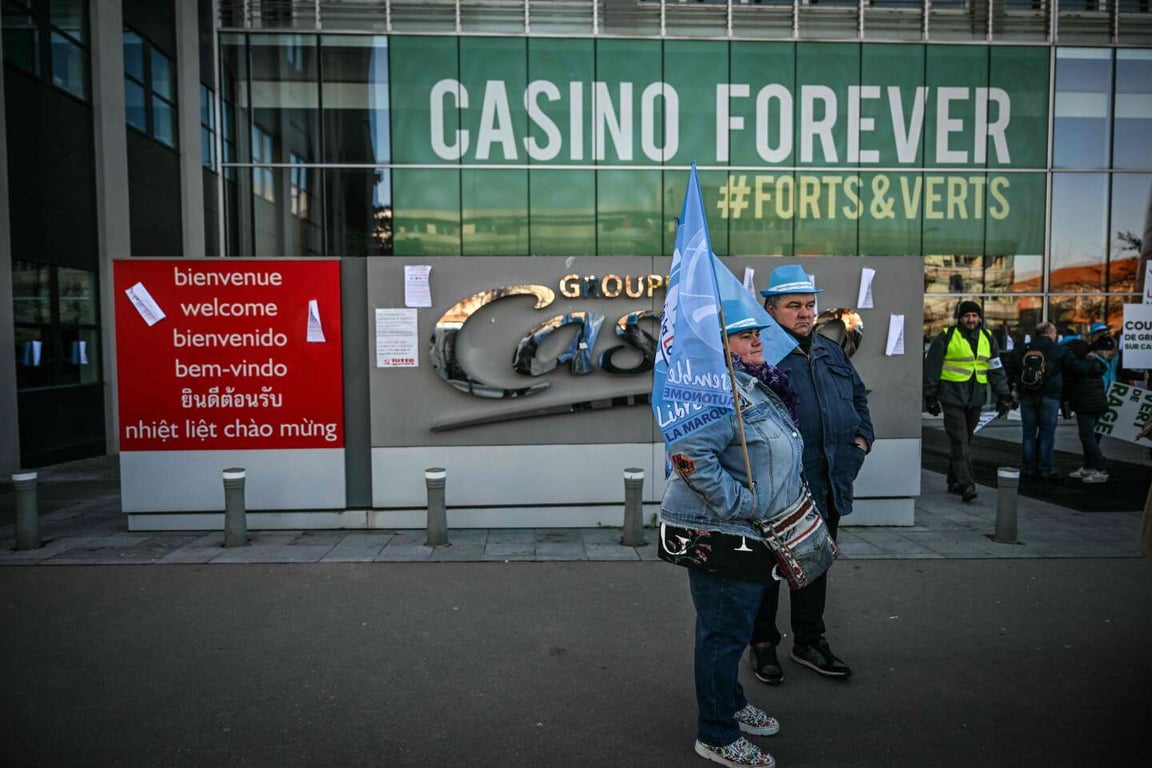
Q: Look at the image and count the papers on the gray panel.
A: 6